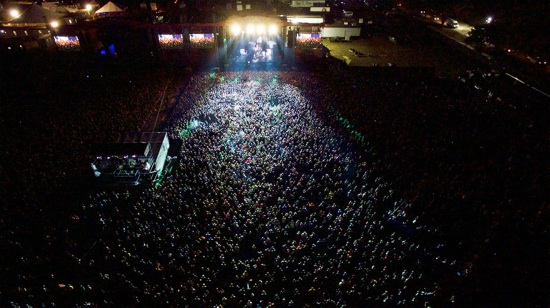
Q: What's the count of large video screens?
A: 4